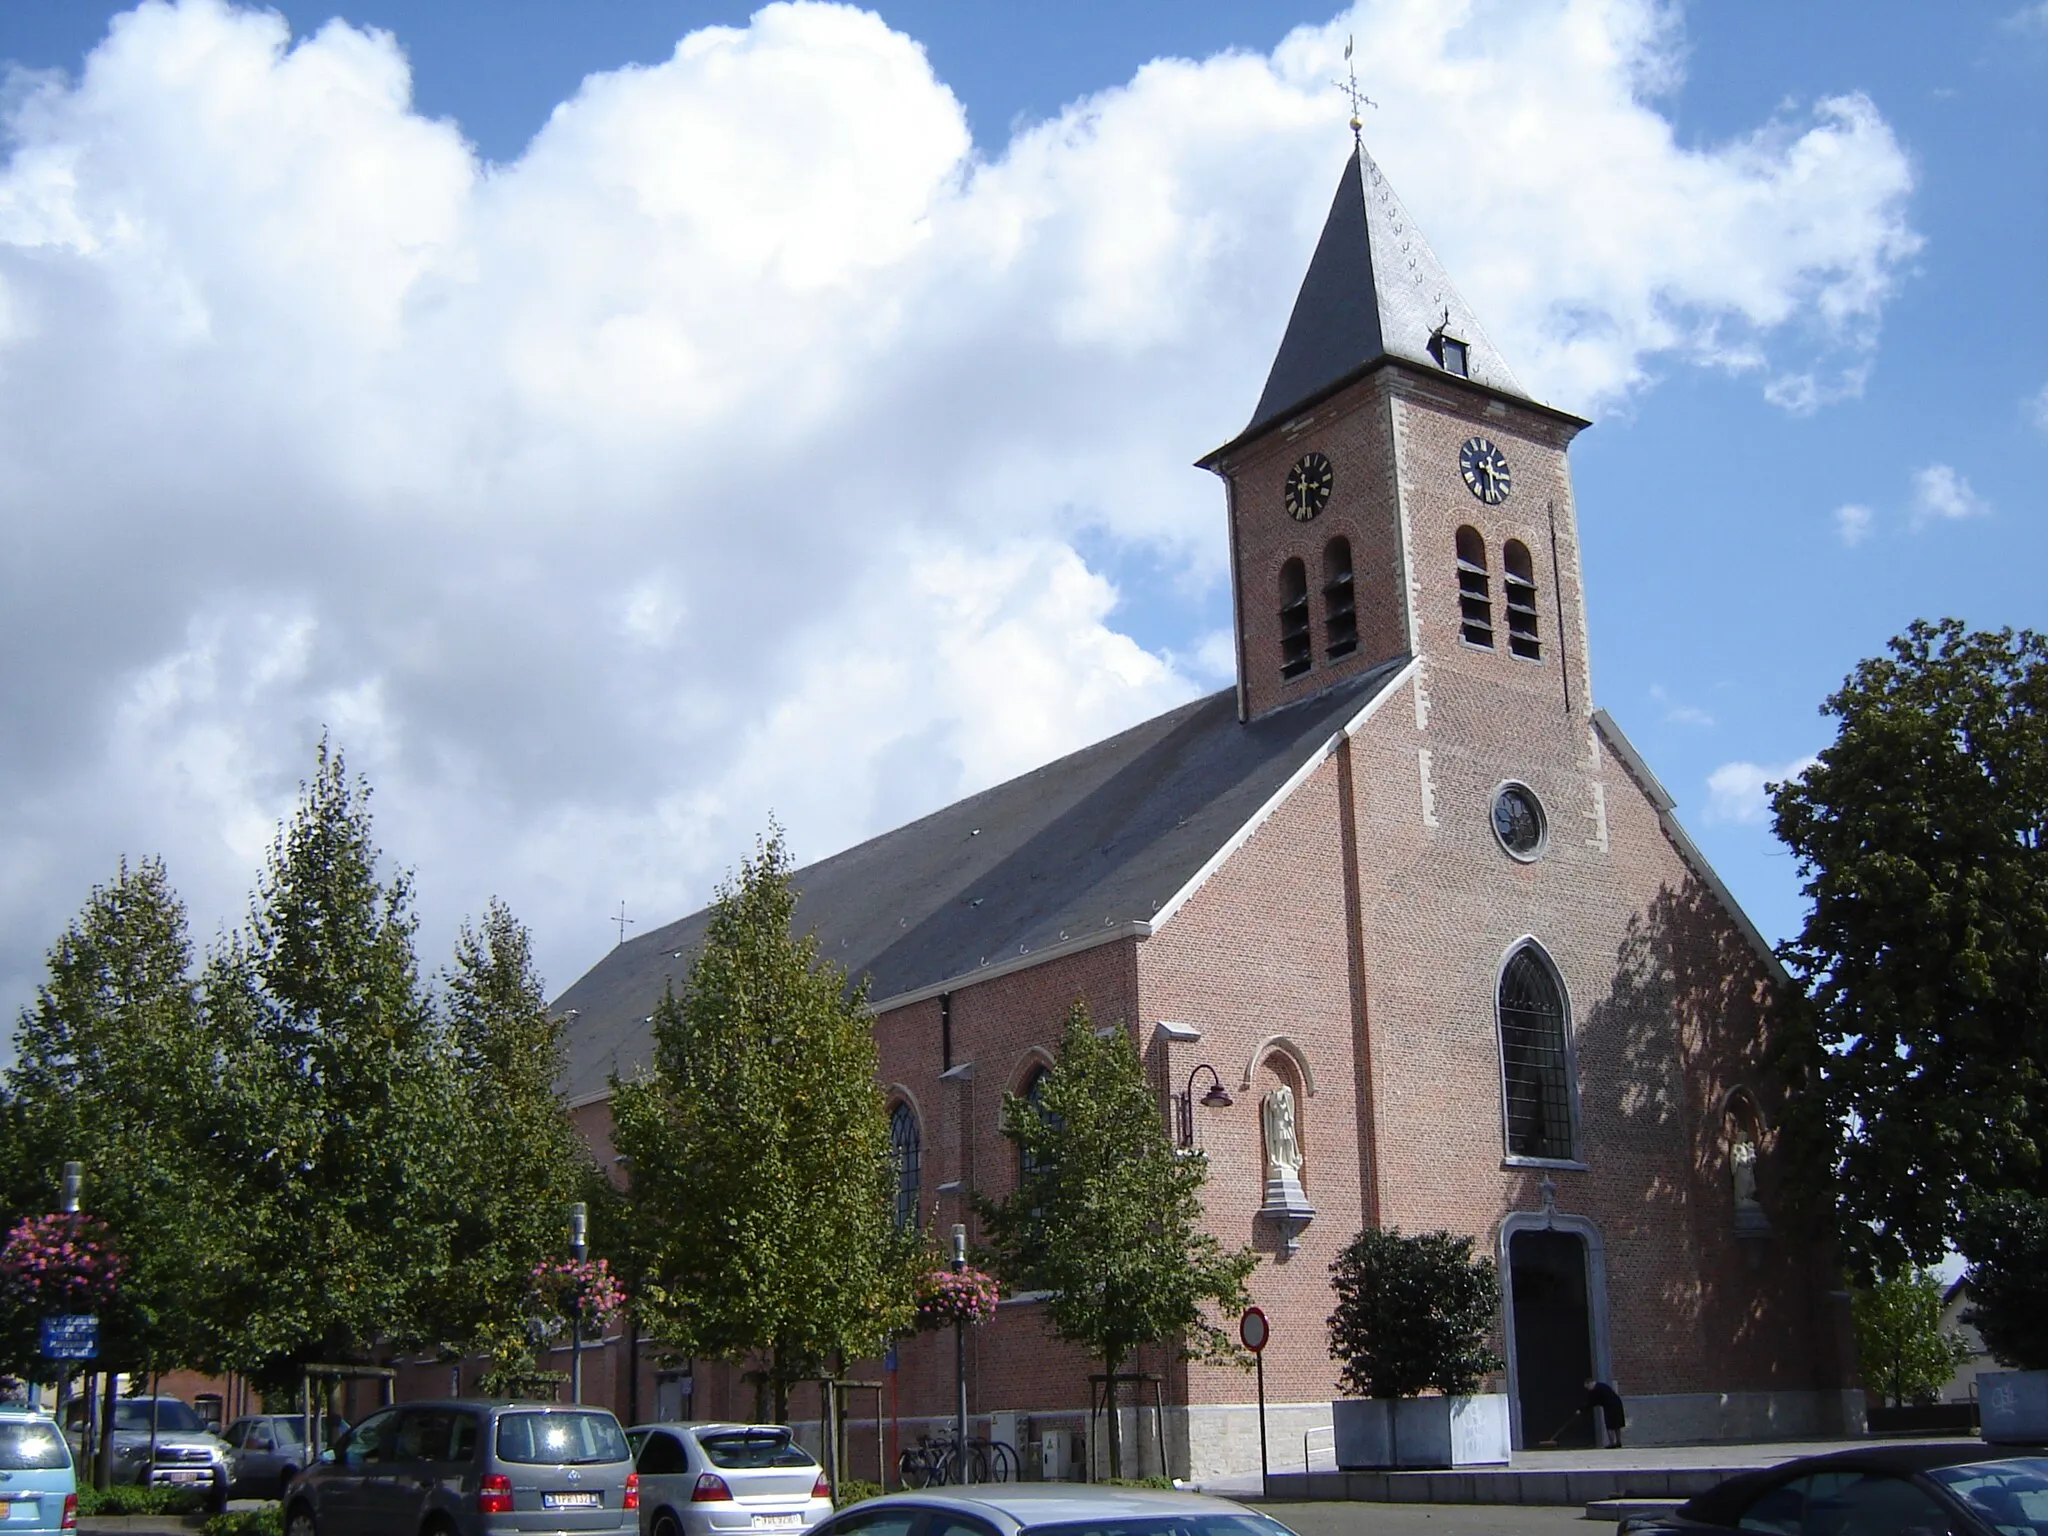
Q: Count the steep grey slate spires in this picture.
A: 1